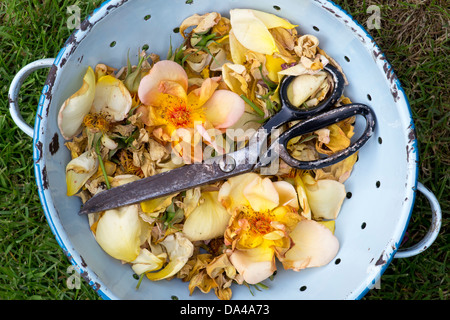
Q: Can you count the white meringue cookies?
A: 0